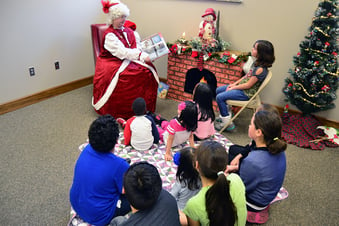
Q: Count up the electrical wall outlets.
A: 2